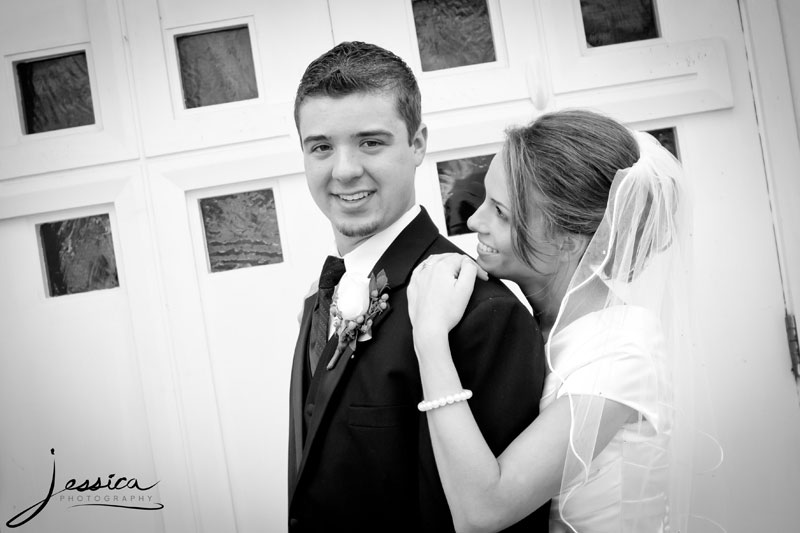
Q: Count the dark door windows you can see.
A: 8